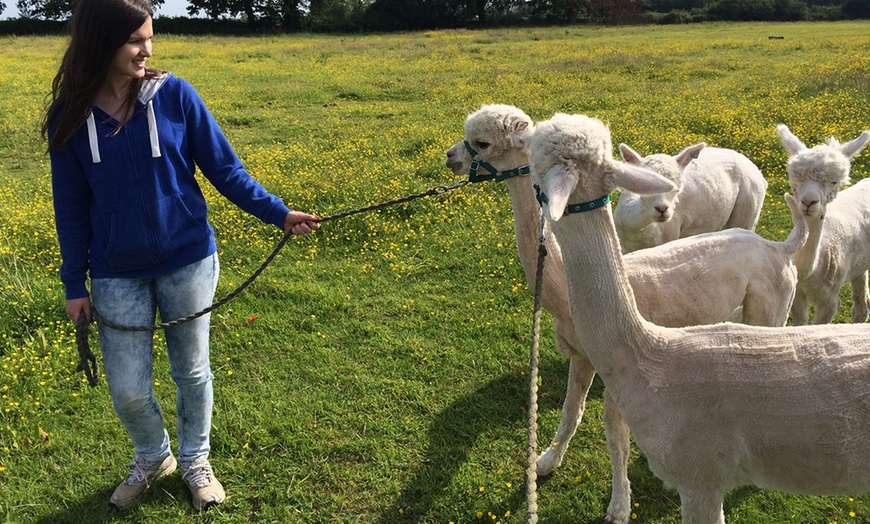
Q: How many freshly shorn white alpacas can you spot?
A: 4